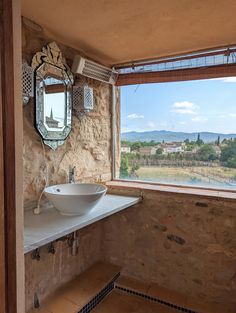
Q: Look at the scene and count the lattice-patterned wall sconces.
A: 2